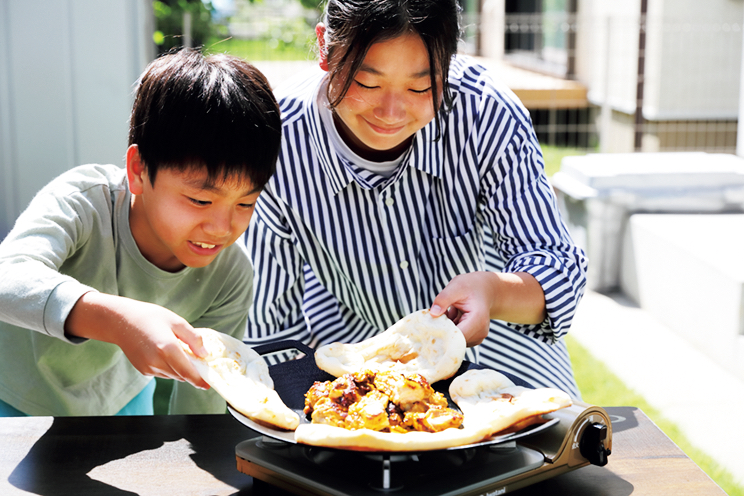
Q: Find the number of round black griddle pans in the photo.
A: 1